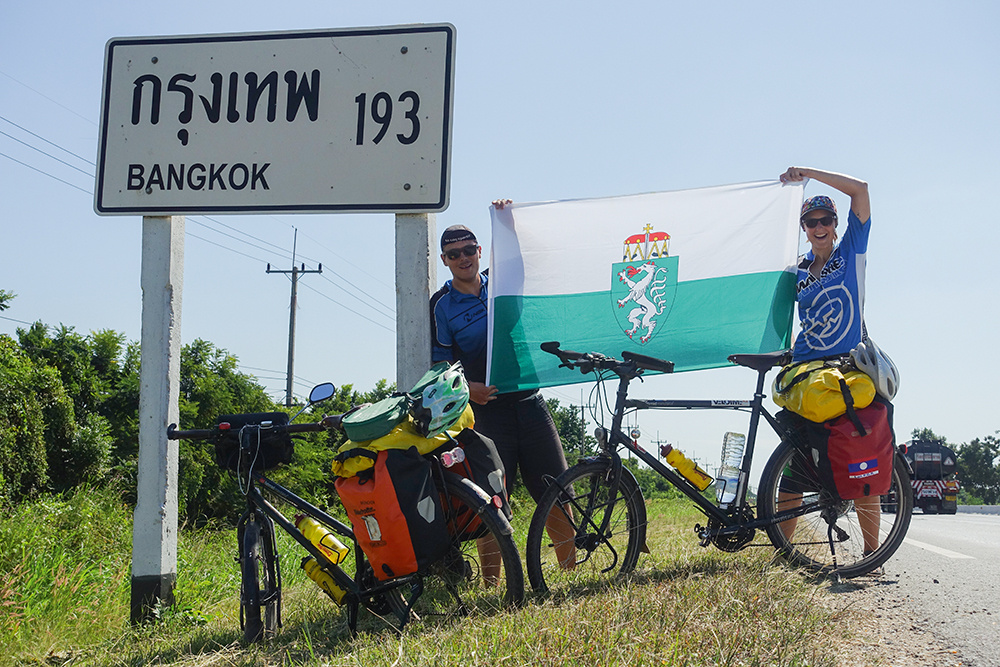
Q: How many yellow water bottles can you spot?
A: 3